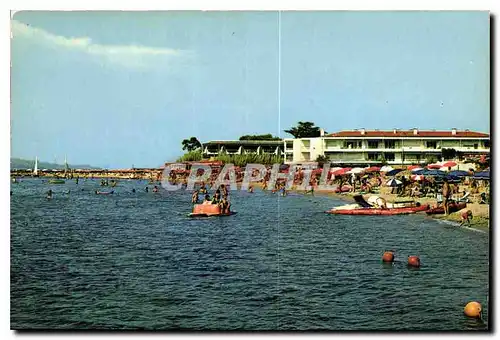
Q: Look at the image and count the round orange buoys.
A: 3